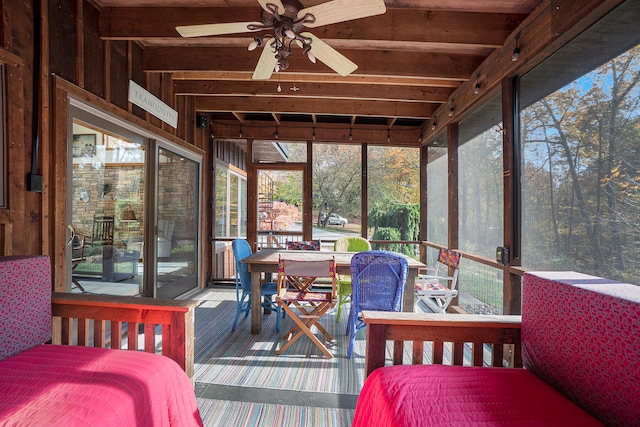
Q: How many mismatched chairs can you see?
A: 6